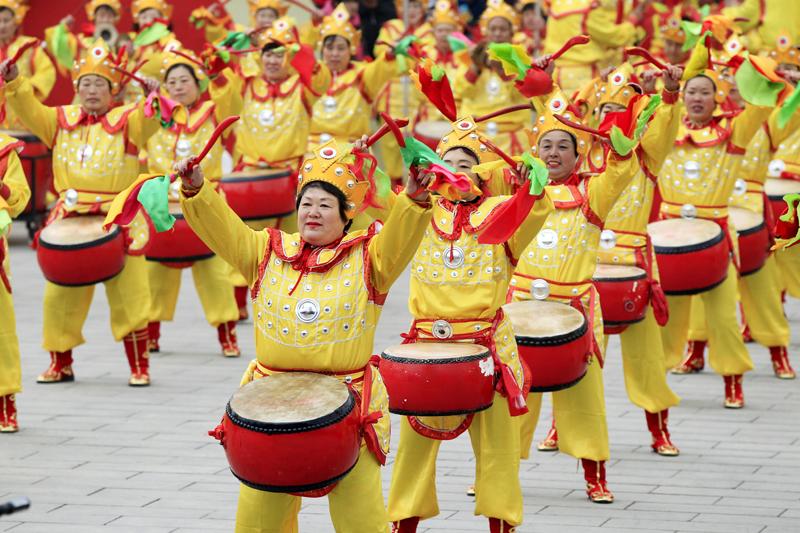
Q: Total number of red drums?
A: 12